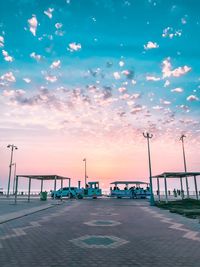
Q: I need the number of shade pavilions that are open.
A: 2